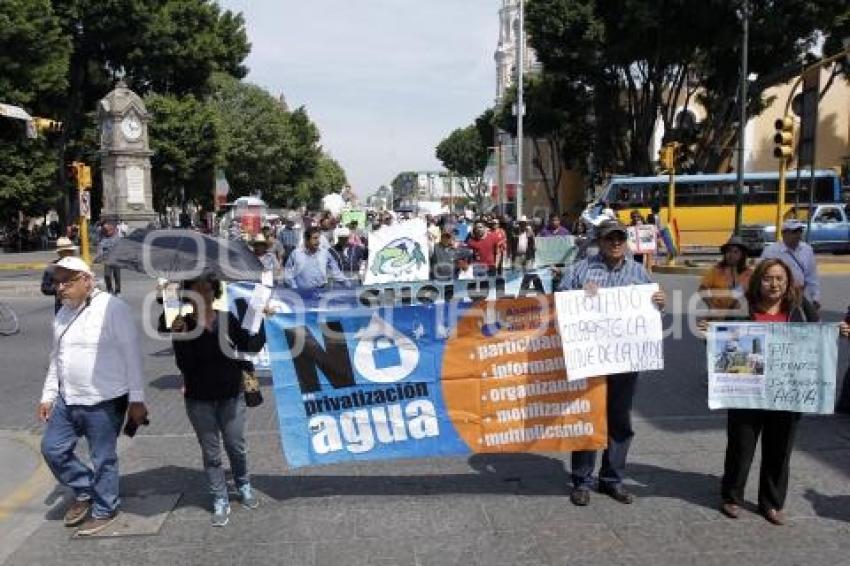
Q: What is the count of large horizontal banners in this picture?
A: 2